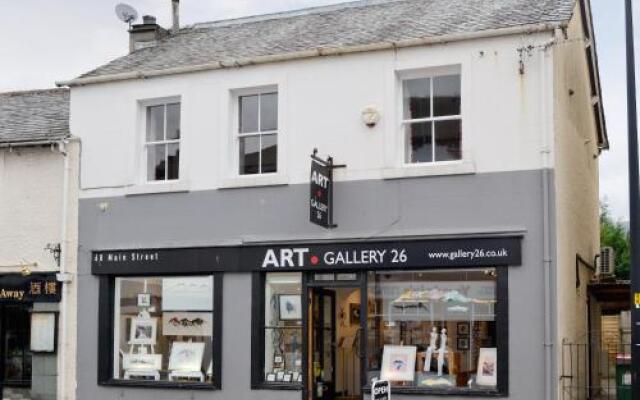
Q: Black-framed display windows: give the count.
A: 3